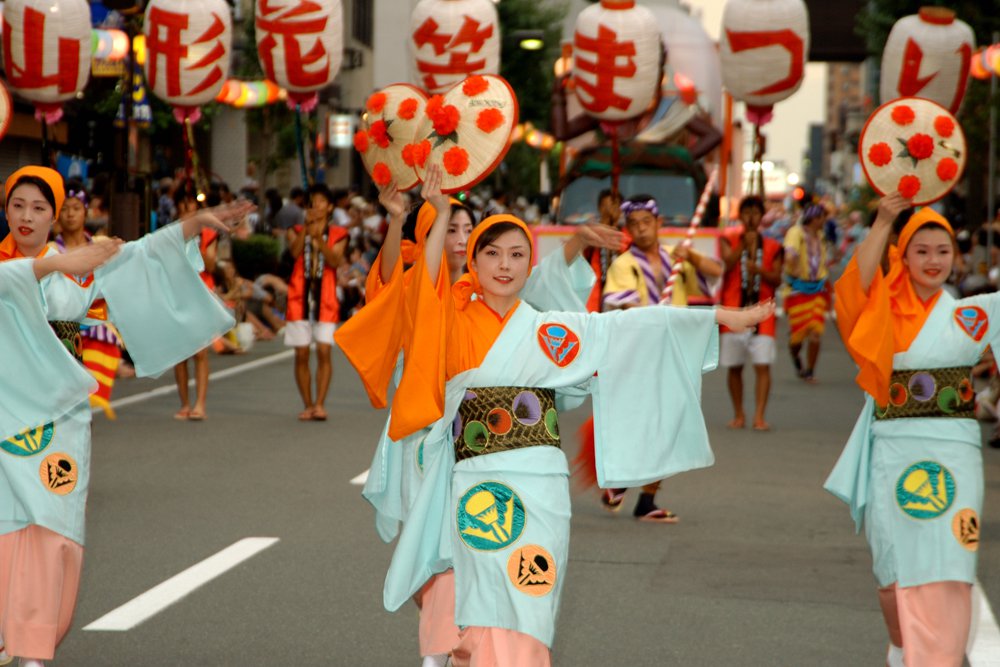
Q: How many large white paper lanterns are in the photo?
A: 7